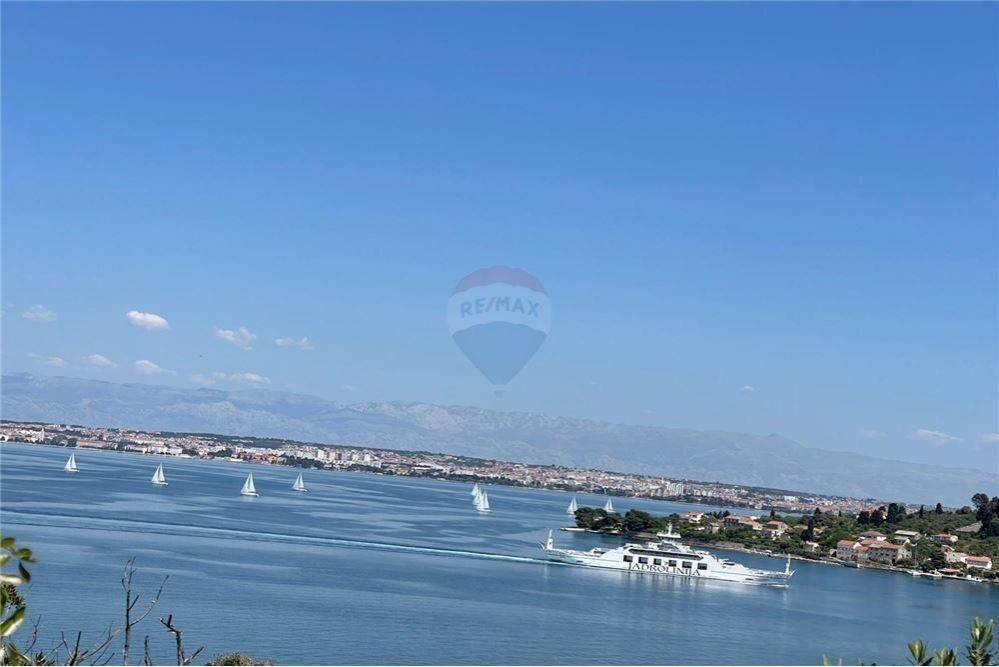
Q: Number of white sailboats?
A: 9